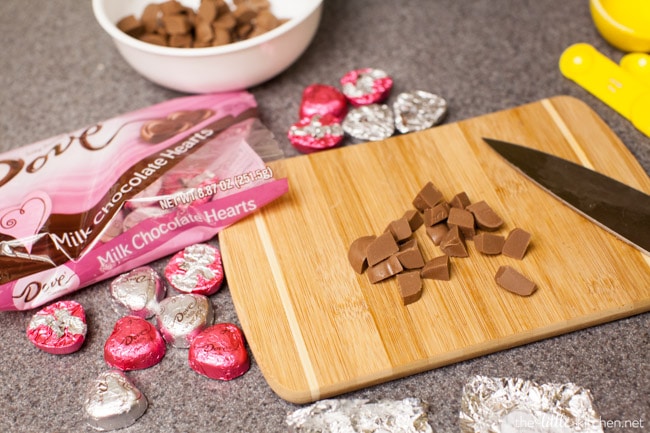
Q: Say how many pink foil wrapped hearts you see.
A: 7